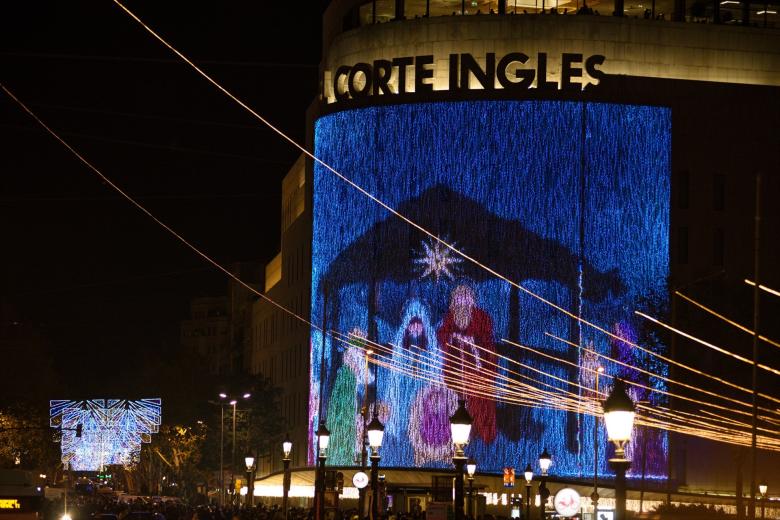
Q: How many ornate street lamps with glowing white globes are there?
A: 10